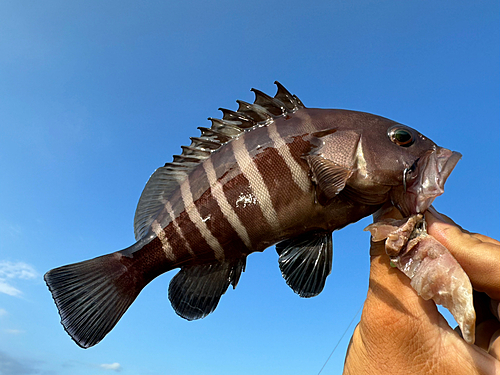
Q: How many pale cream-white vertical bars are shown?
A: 6